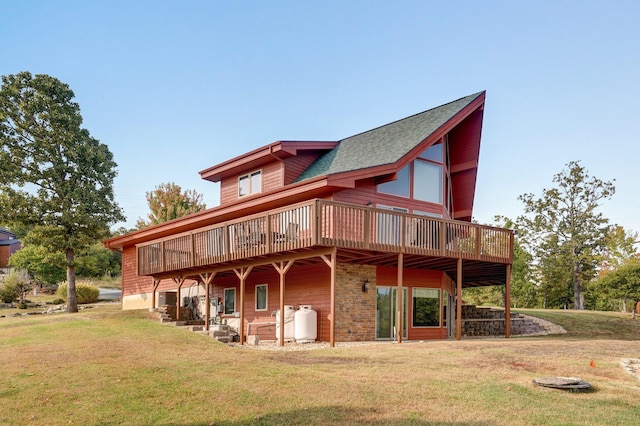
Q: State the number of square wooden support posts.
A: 9